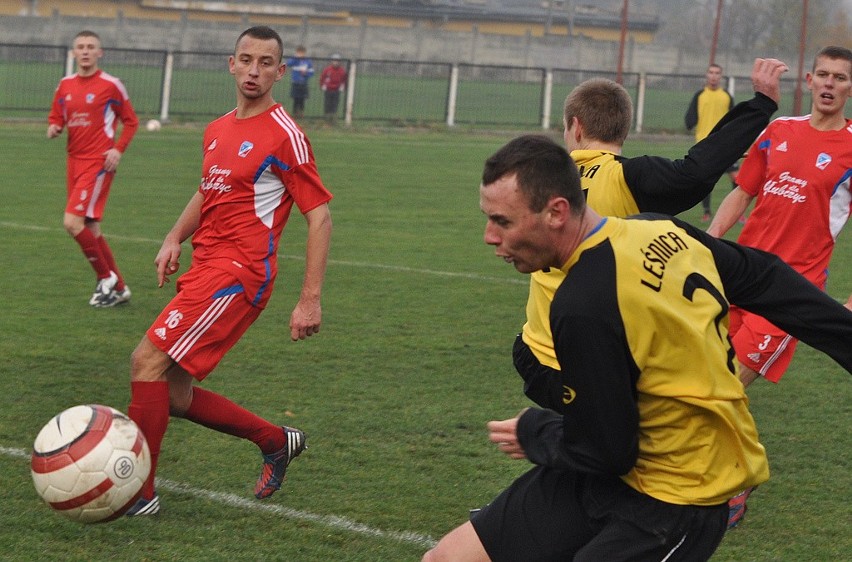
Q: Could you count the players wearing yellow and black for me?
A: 3